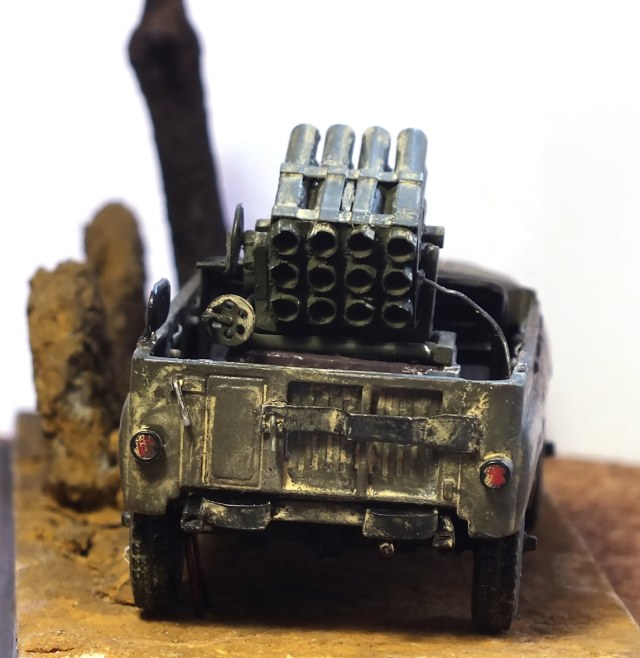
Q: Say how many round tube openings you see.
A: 12